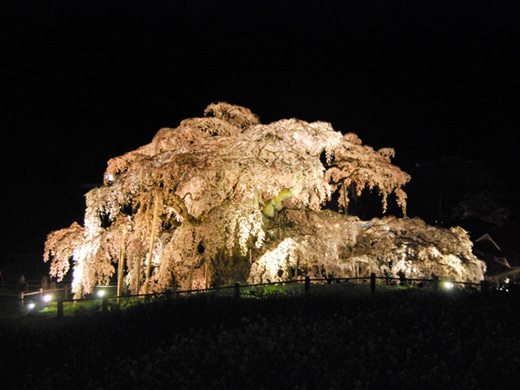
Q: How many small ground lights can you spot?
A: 4